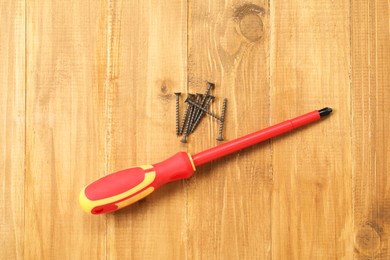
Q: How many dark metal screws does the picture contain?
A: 8